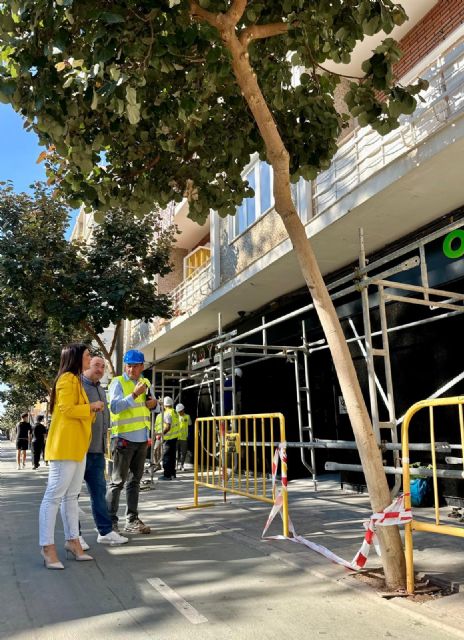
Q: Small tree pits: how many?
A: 1